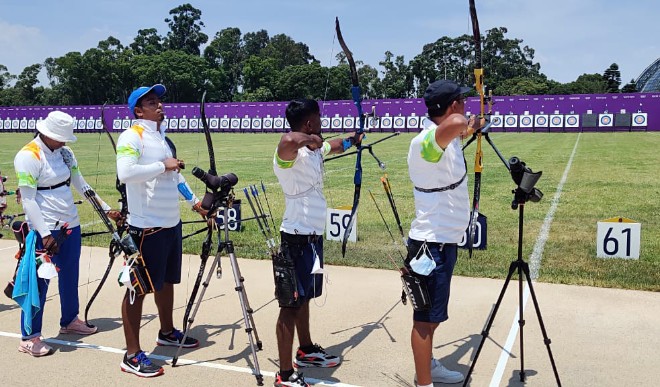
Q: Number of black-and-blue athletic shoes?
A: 2